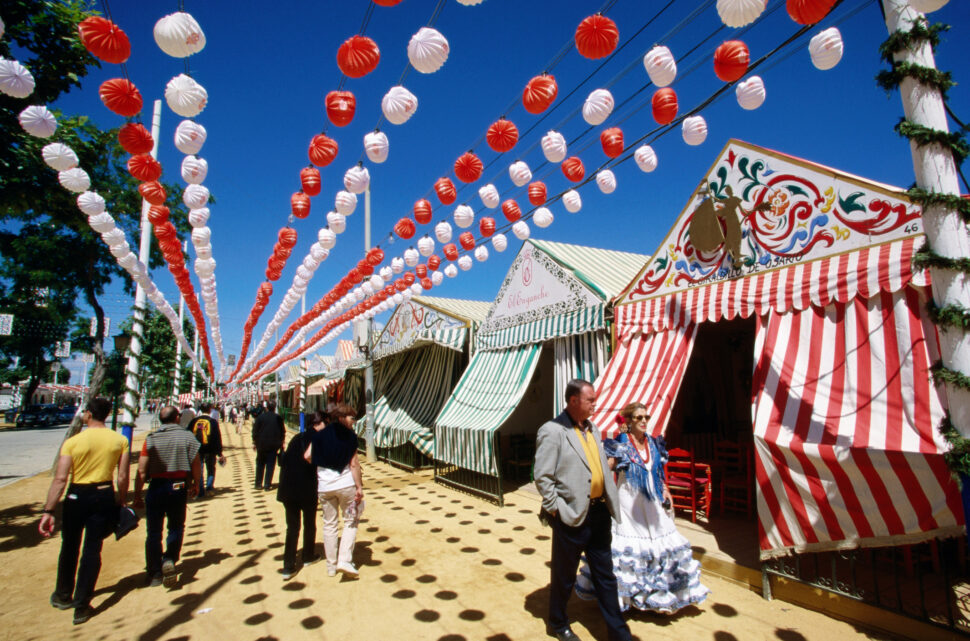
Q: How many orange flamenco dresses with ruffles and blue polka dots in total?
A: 0